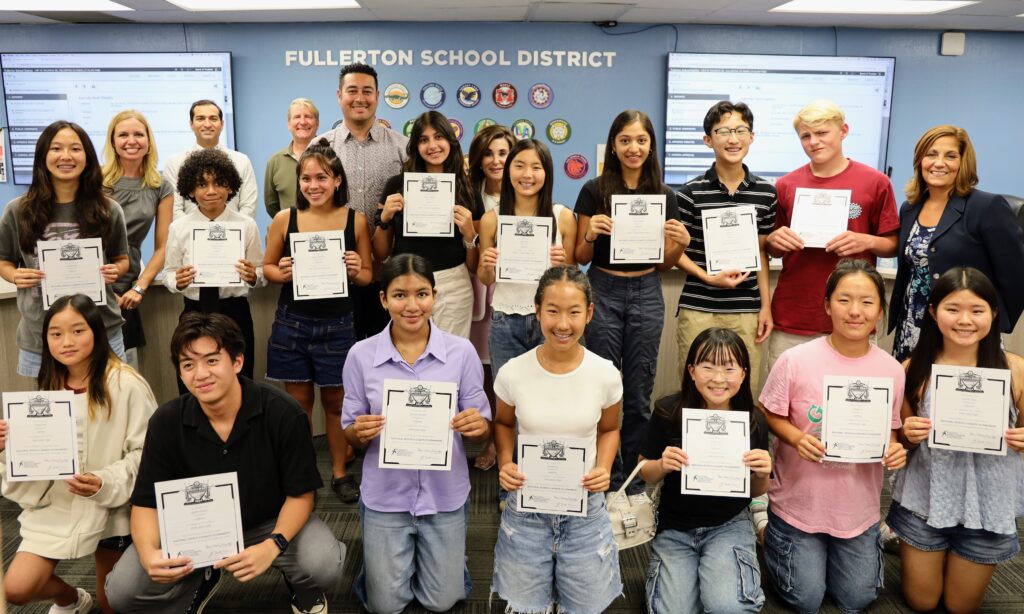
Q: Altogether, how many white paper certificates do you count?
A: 15